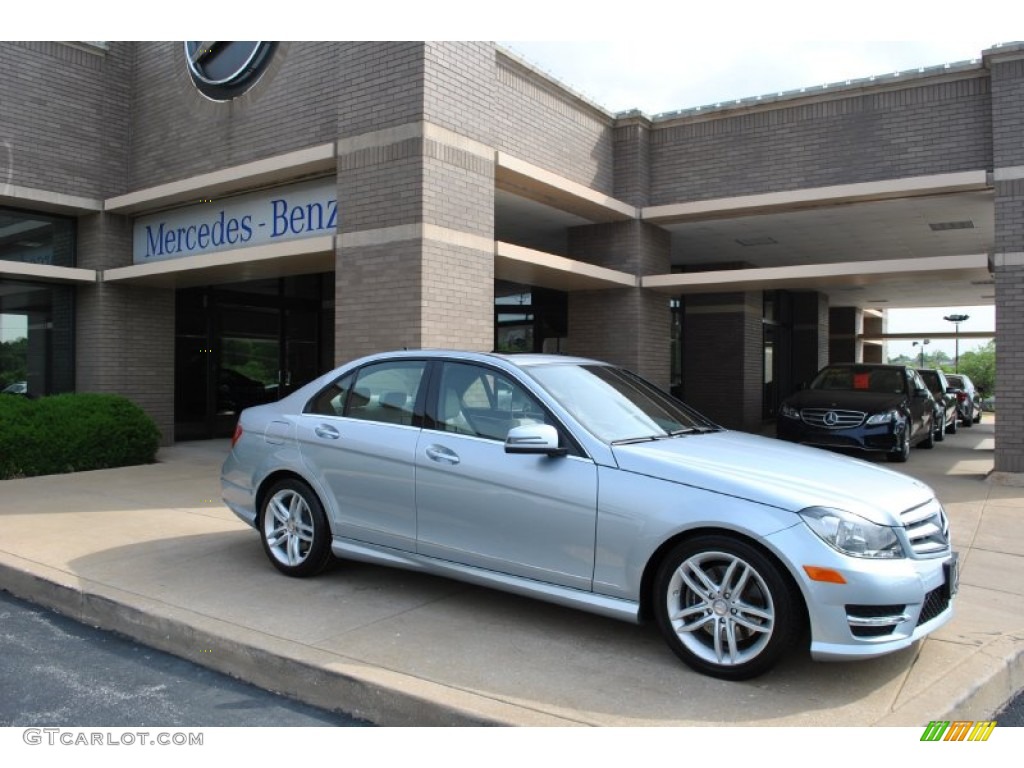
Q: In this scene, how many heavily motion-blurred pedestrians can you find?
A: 0